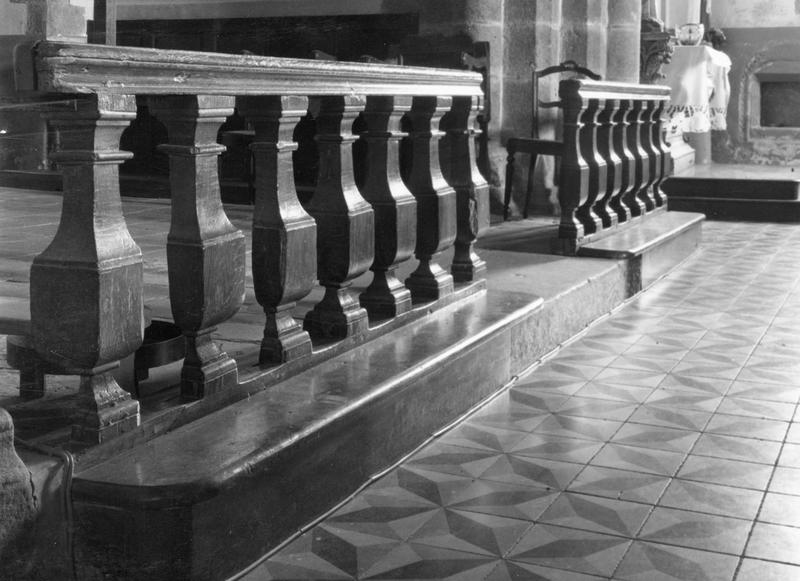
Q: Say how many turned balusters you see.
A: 14